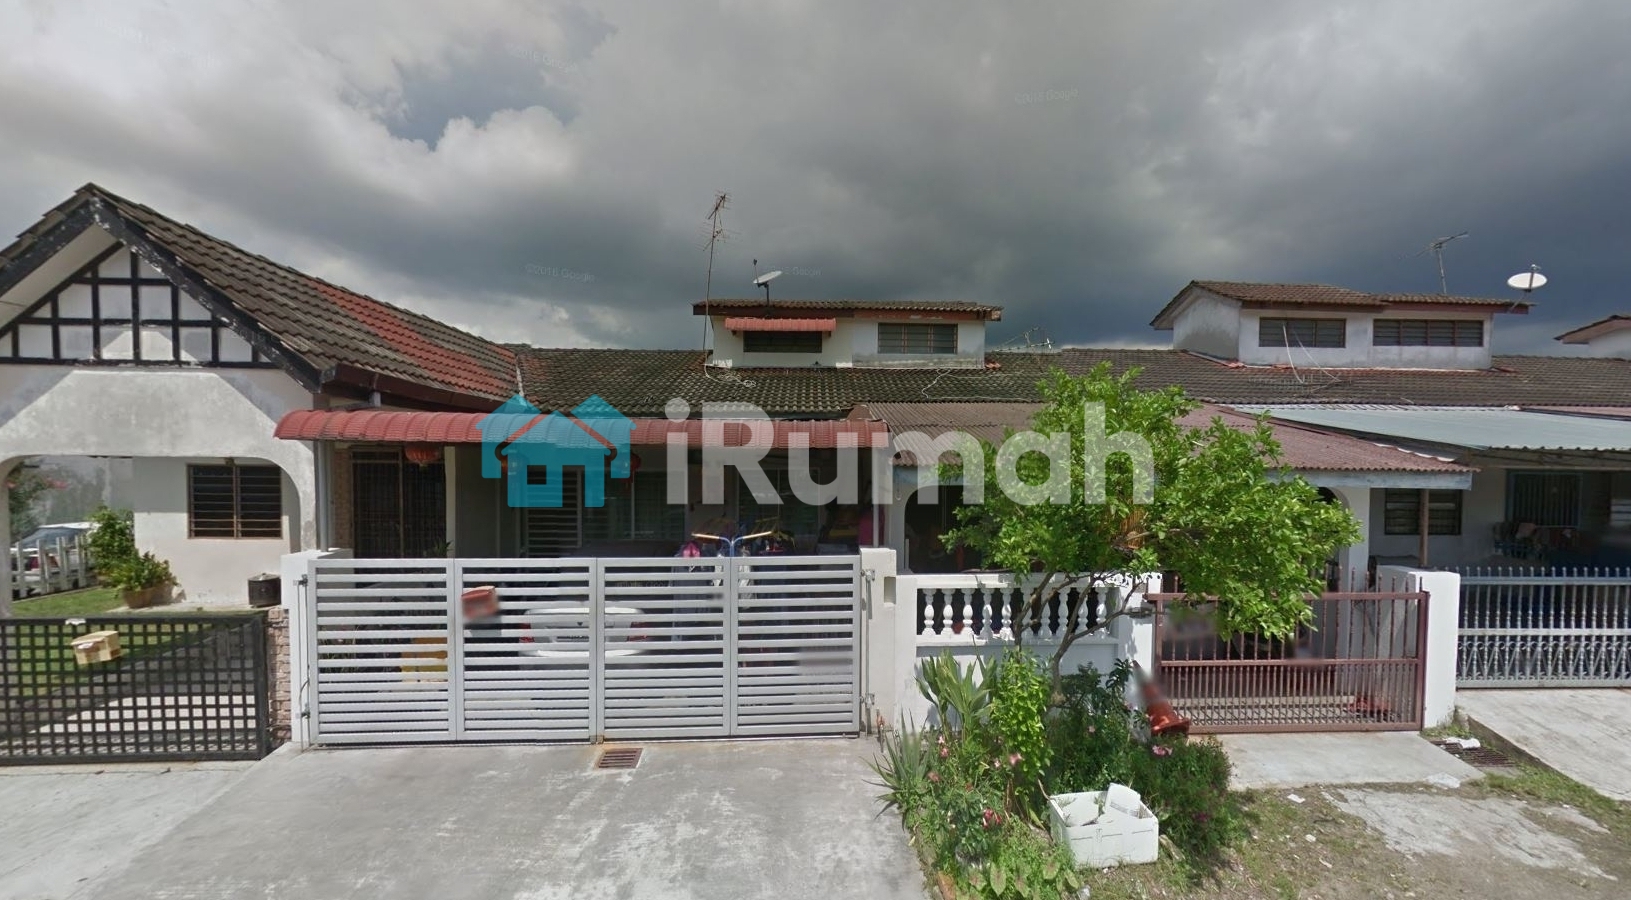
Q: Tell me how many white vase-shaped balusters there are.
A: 10